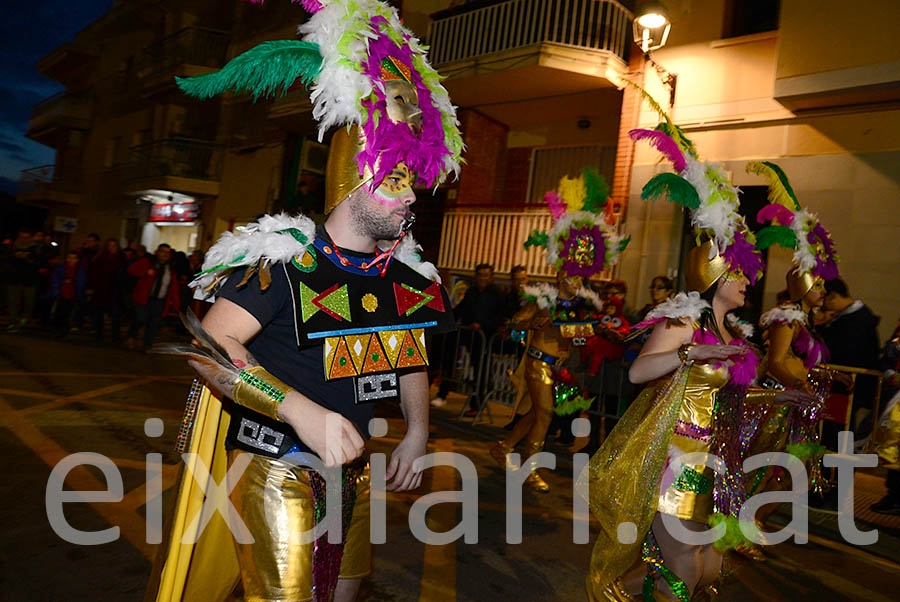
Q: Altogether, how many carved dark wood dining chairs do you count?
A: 0